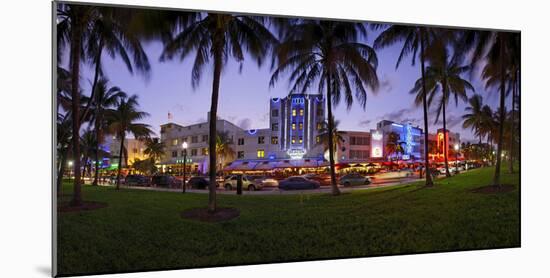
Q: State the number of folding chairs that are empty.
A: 0